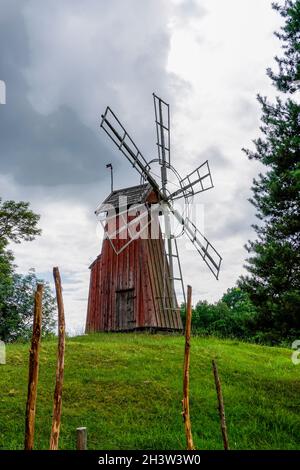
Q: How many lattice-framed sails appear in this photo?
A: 6